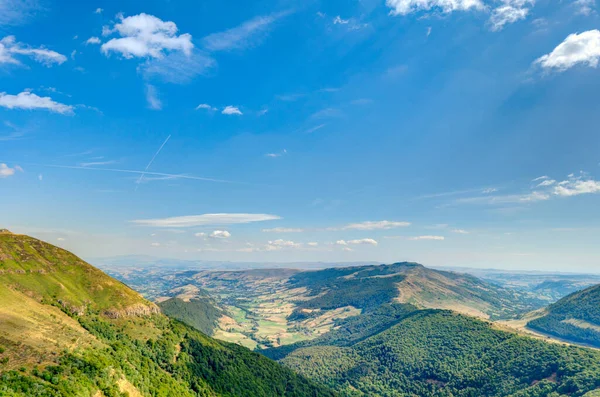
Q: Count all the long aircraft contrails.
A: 2